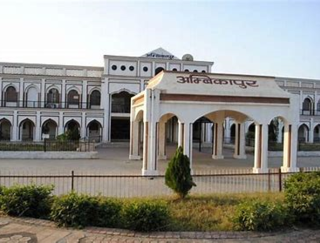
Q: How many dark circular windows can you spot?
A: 8